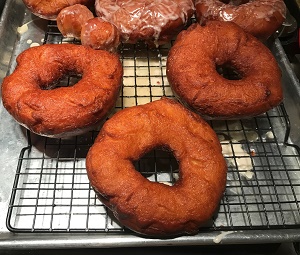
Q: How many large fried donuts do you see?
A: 3